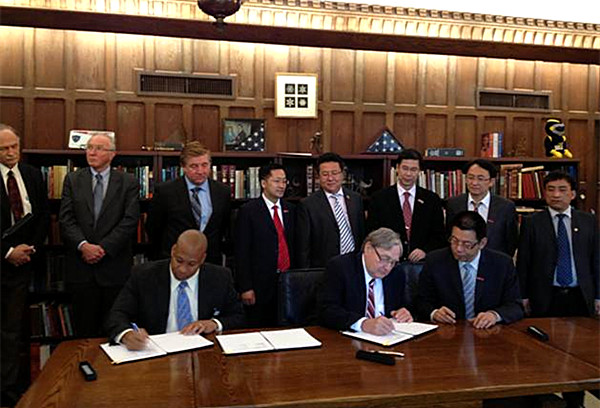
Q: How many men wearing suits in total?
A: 11